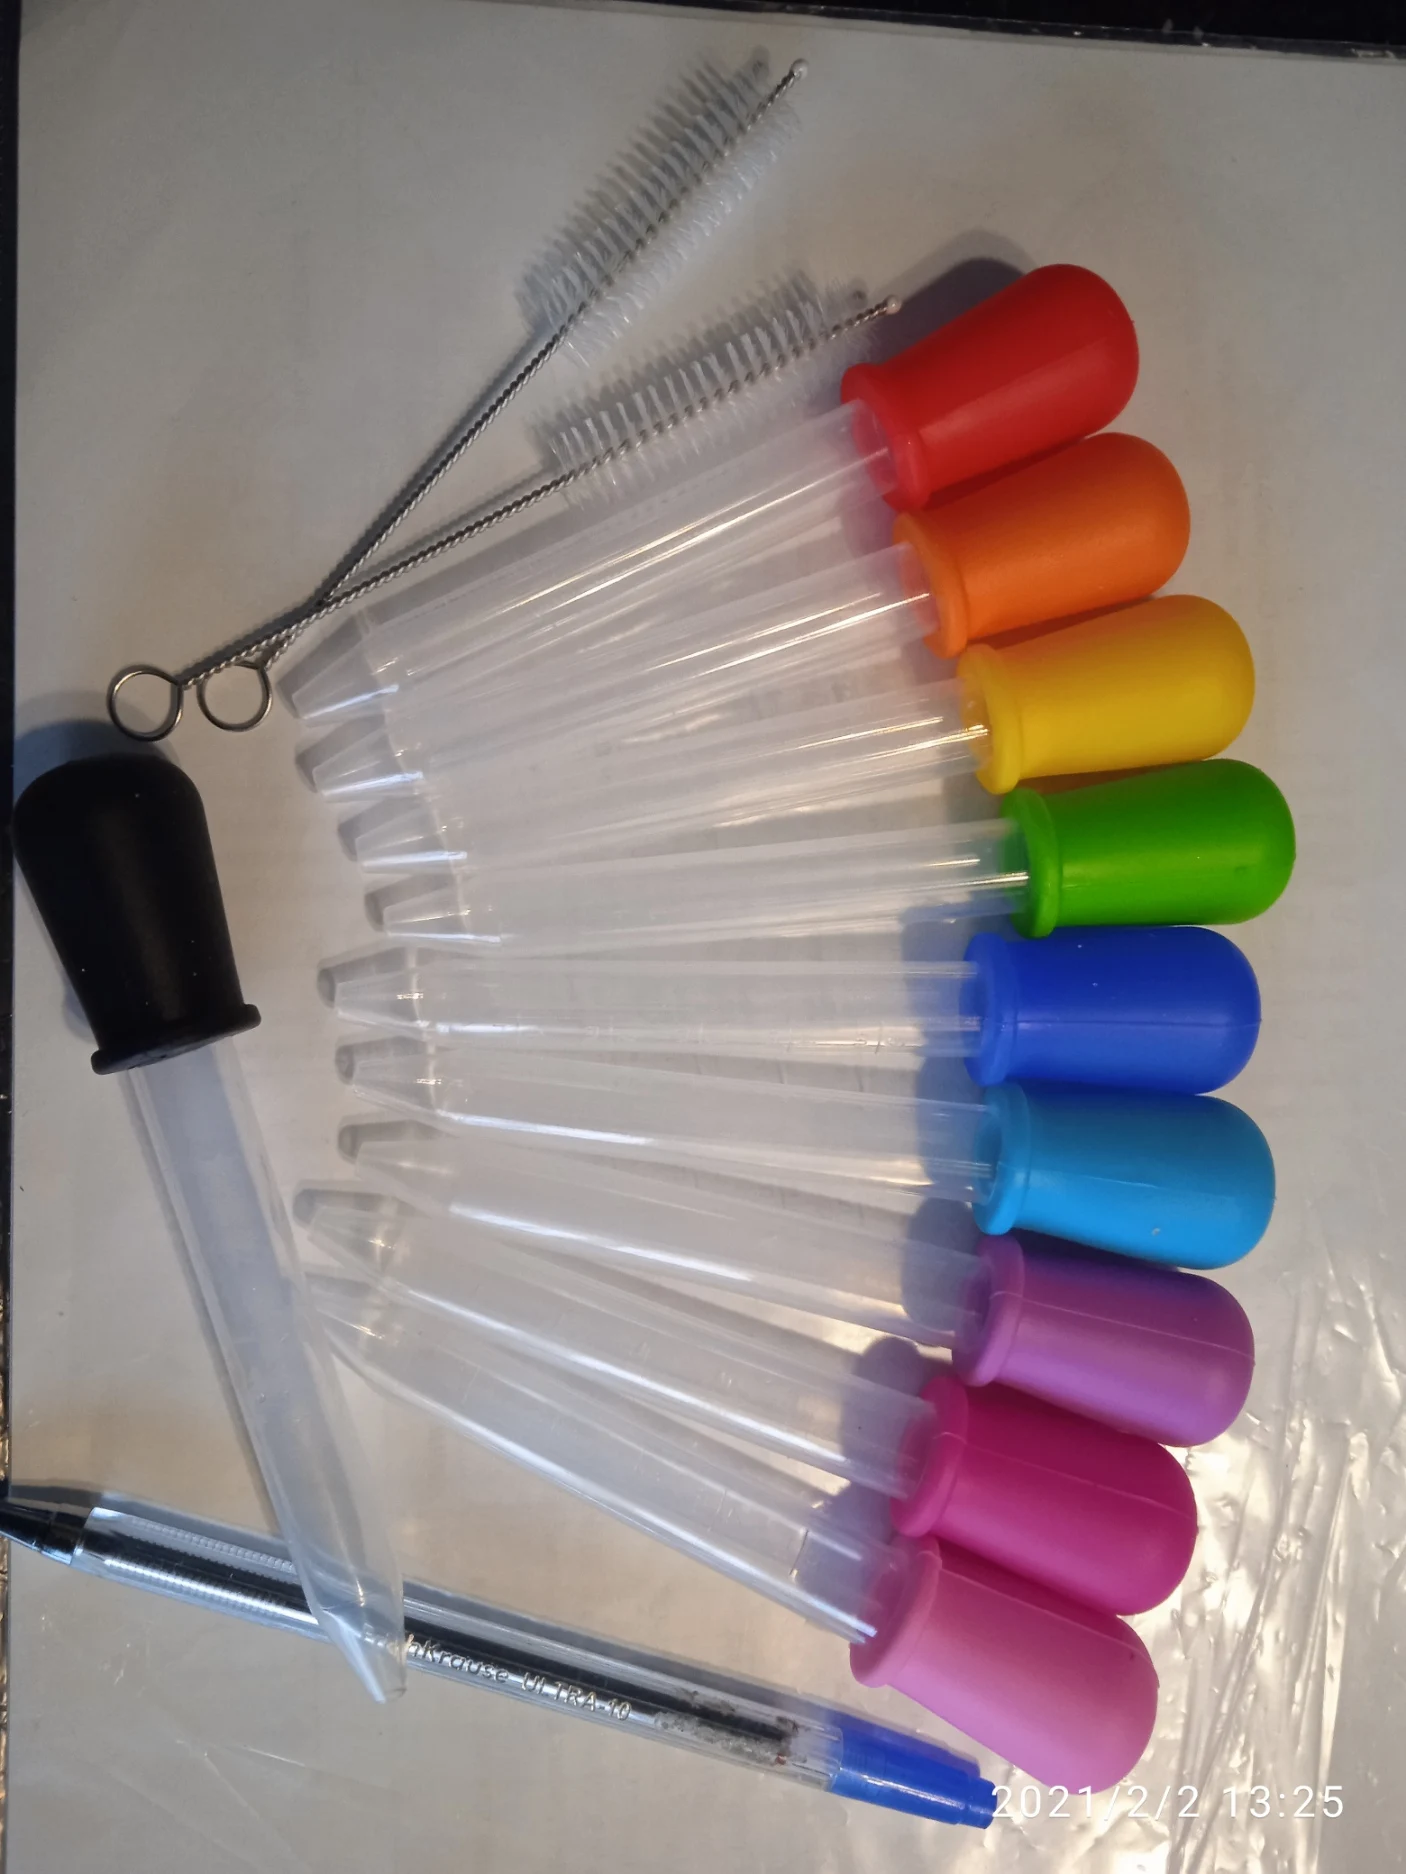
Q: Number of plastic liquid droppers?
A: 10